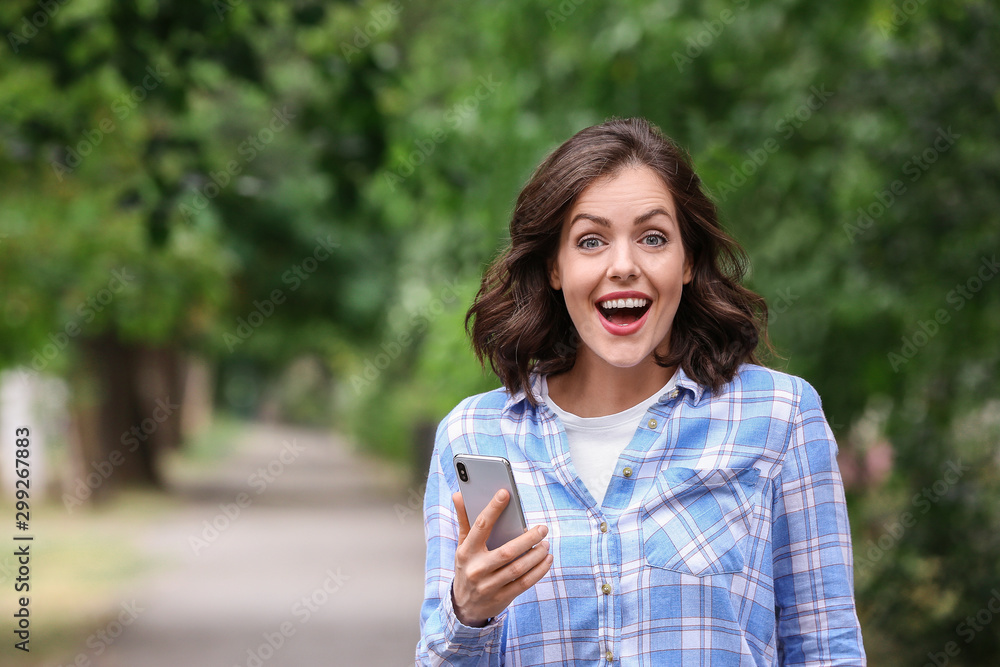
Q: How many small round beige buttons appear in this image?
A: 6